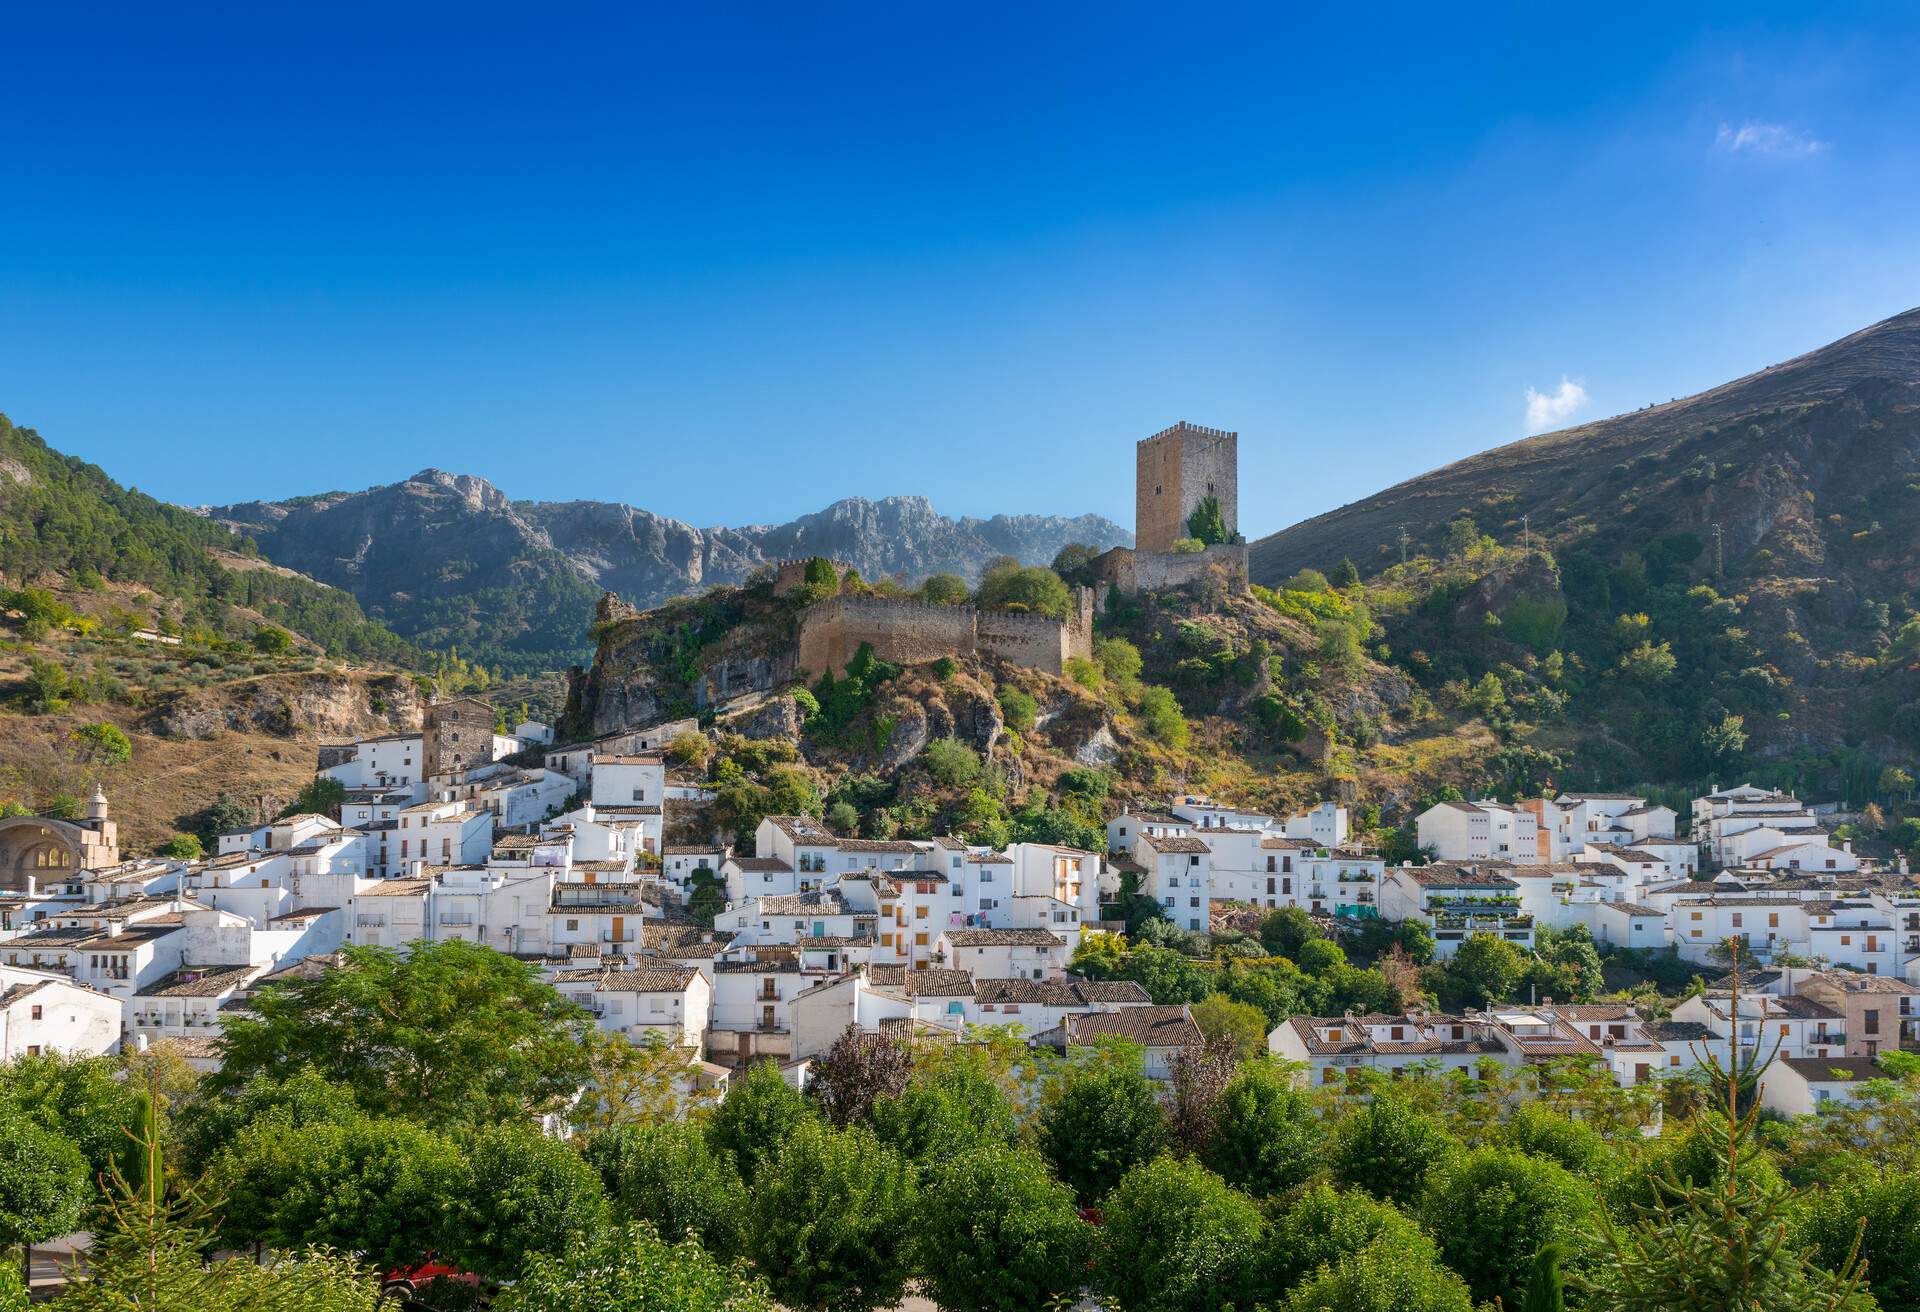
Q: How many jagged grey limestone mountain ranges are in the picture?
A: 1